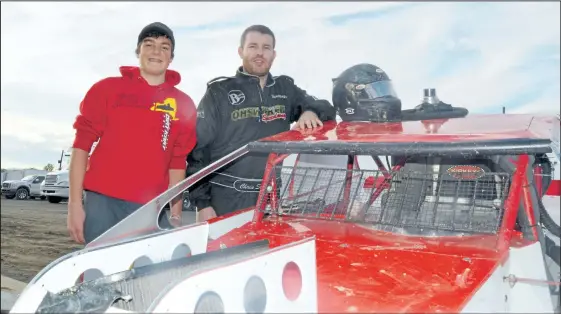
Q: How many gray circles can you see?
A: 5